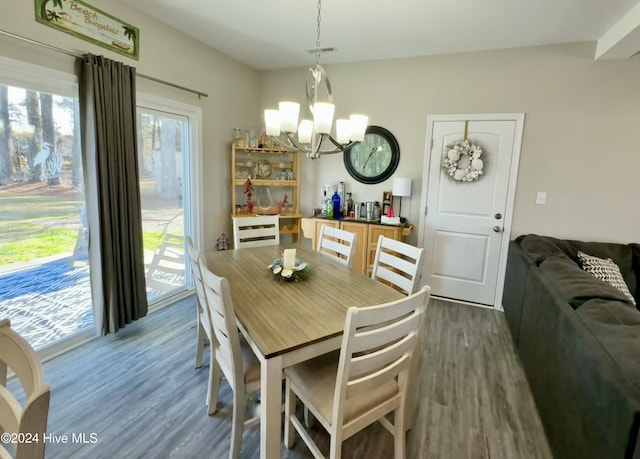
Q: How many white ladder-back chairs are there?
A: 6